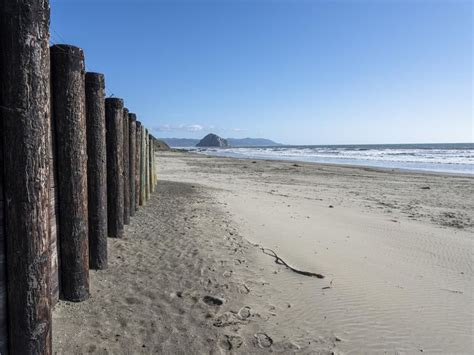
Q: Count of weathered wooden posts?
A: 11